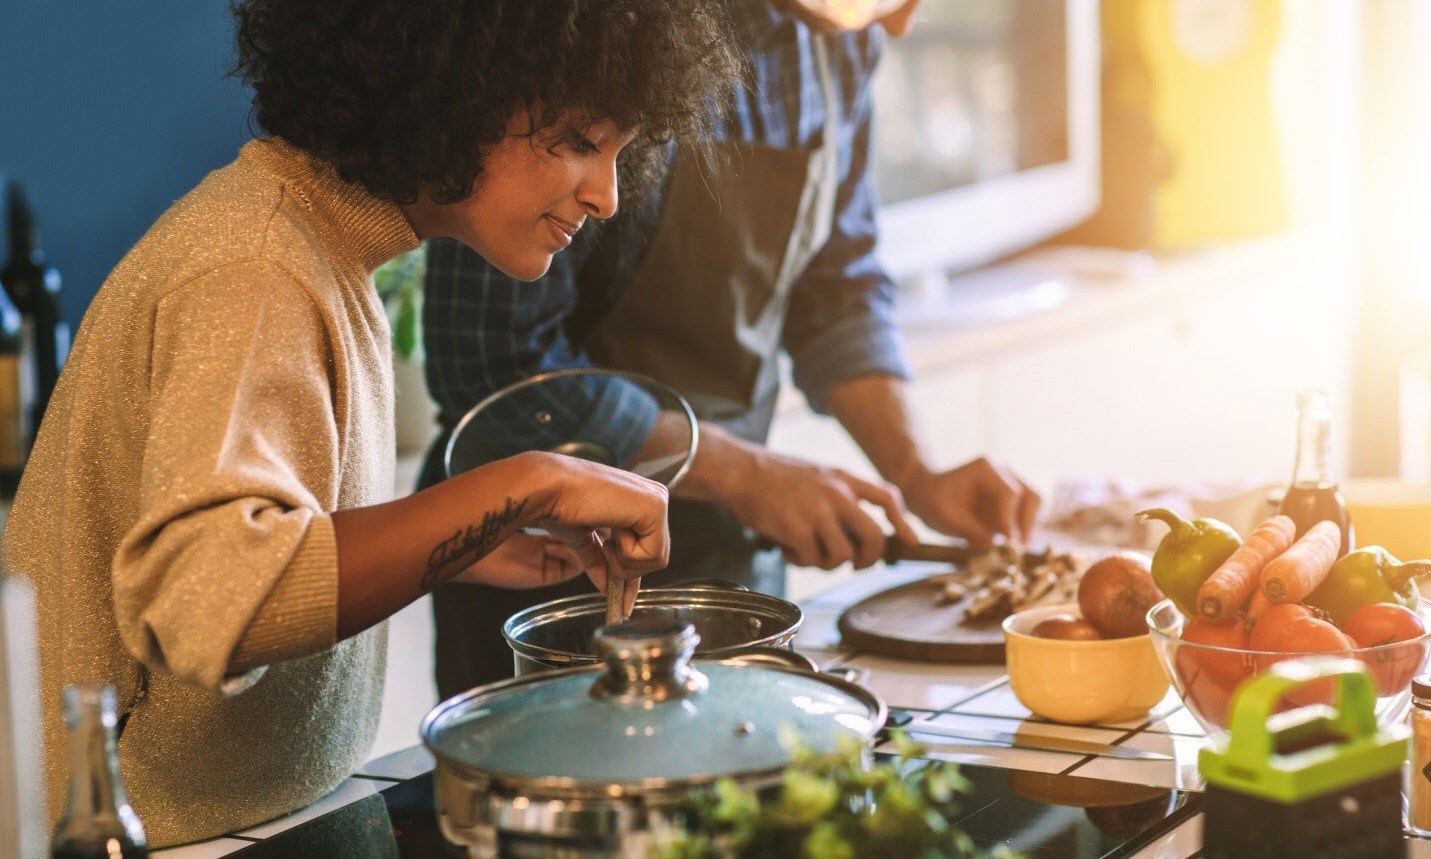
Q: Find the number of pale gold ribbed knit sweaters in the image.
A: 1